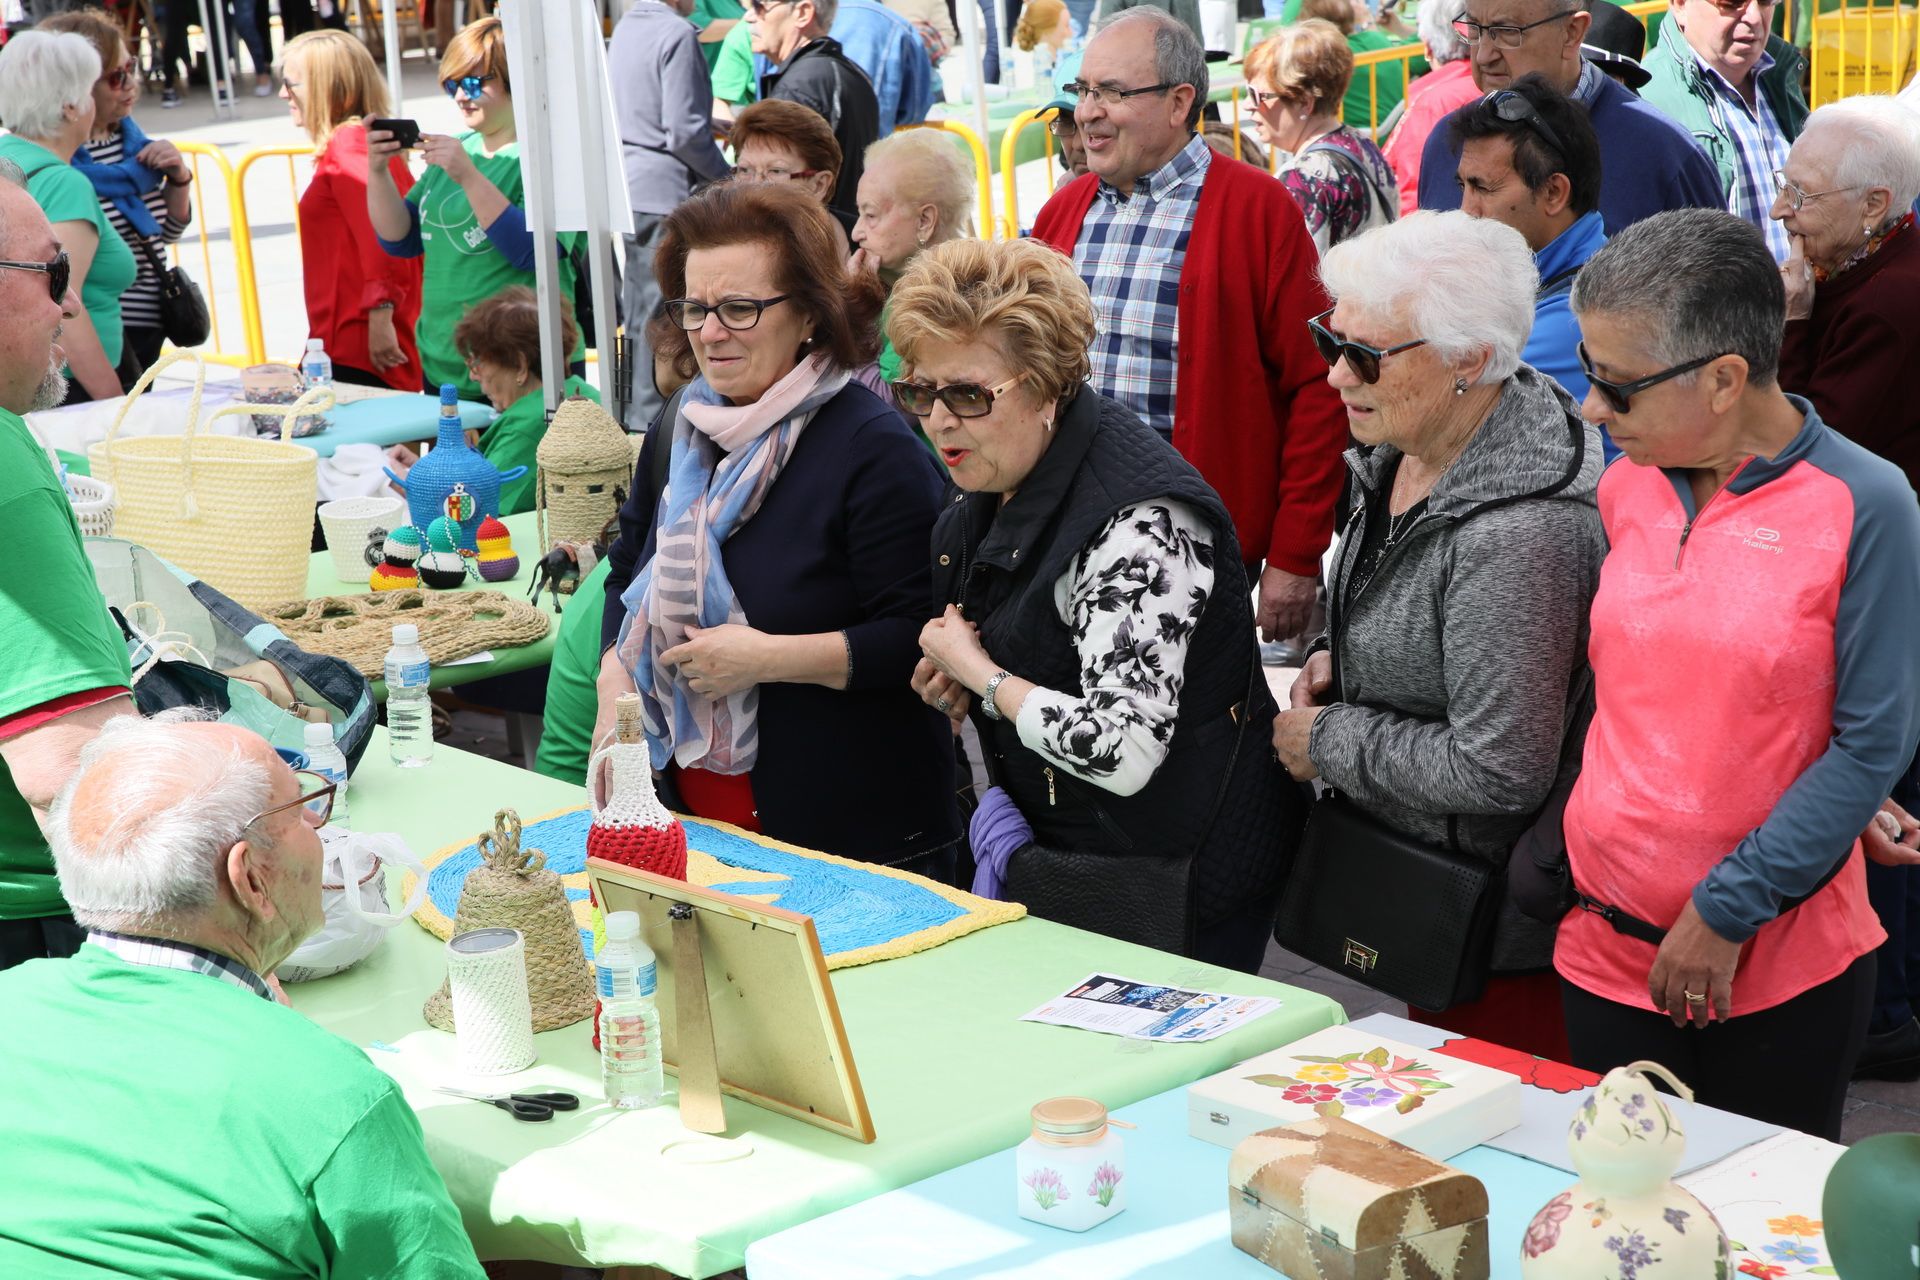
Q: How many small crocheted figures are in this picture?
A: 3